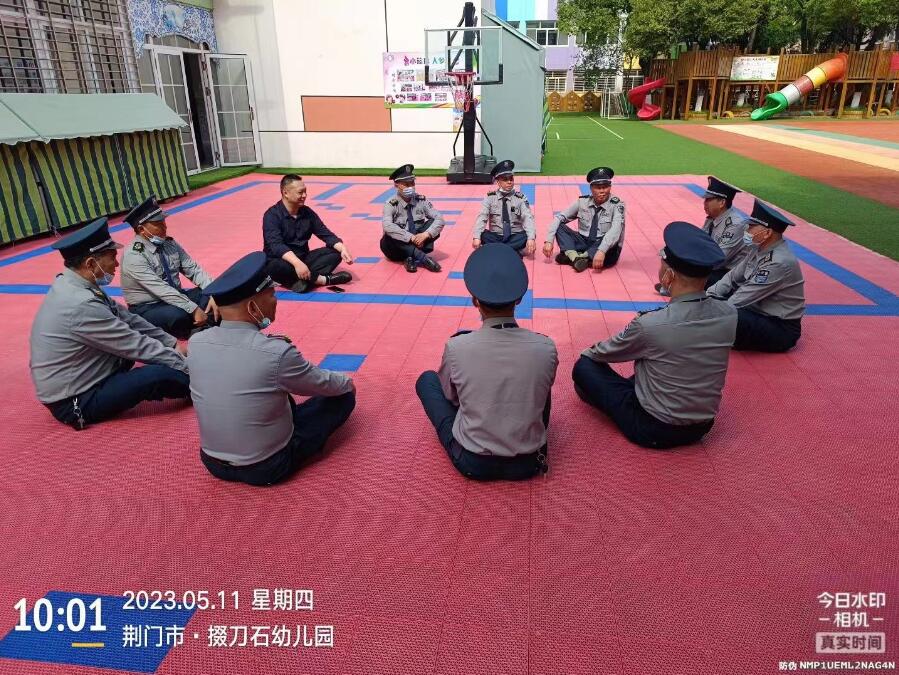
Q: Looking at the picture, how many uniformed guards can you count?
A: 10